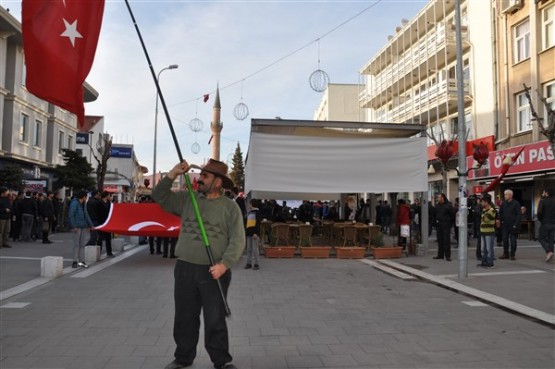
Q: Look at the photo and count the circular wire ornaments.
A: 4